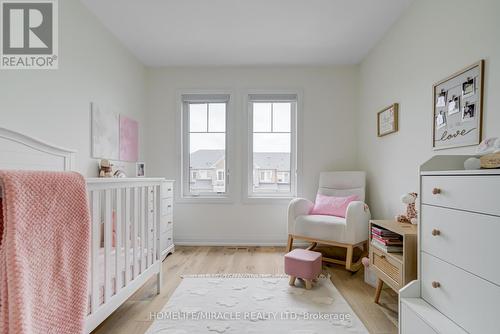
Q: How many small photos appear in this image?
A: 5